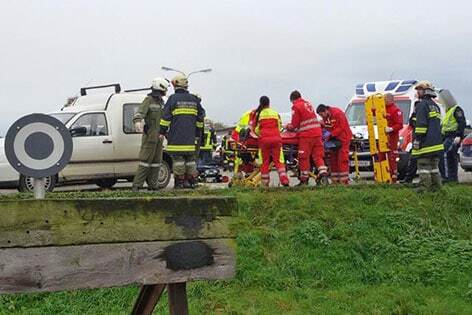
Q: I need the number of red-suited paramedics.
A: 5